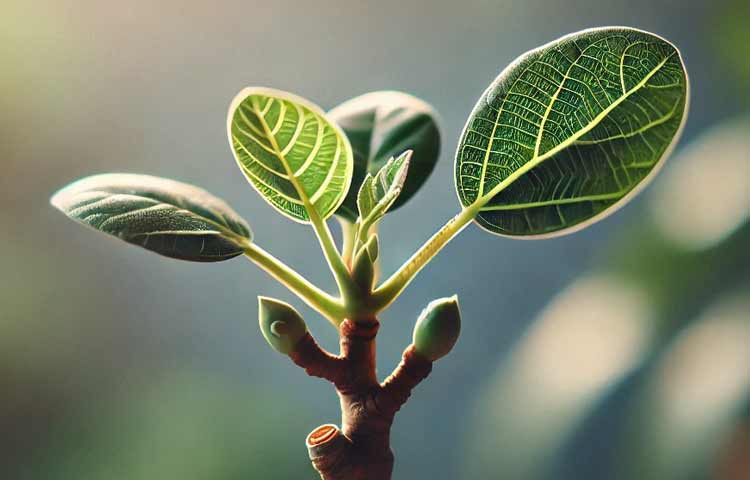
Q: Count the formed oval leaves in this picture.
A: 4